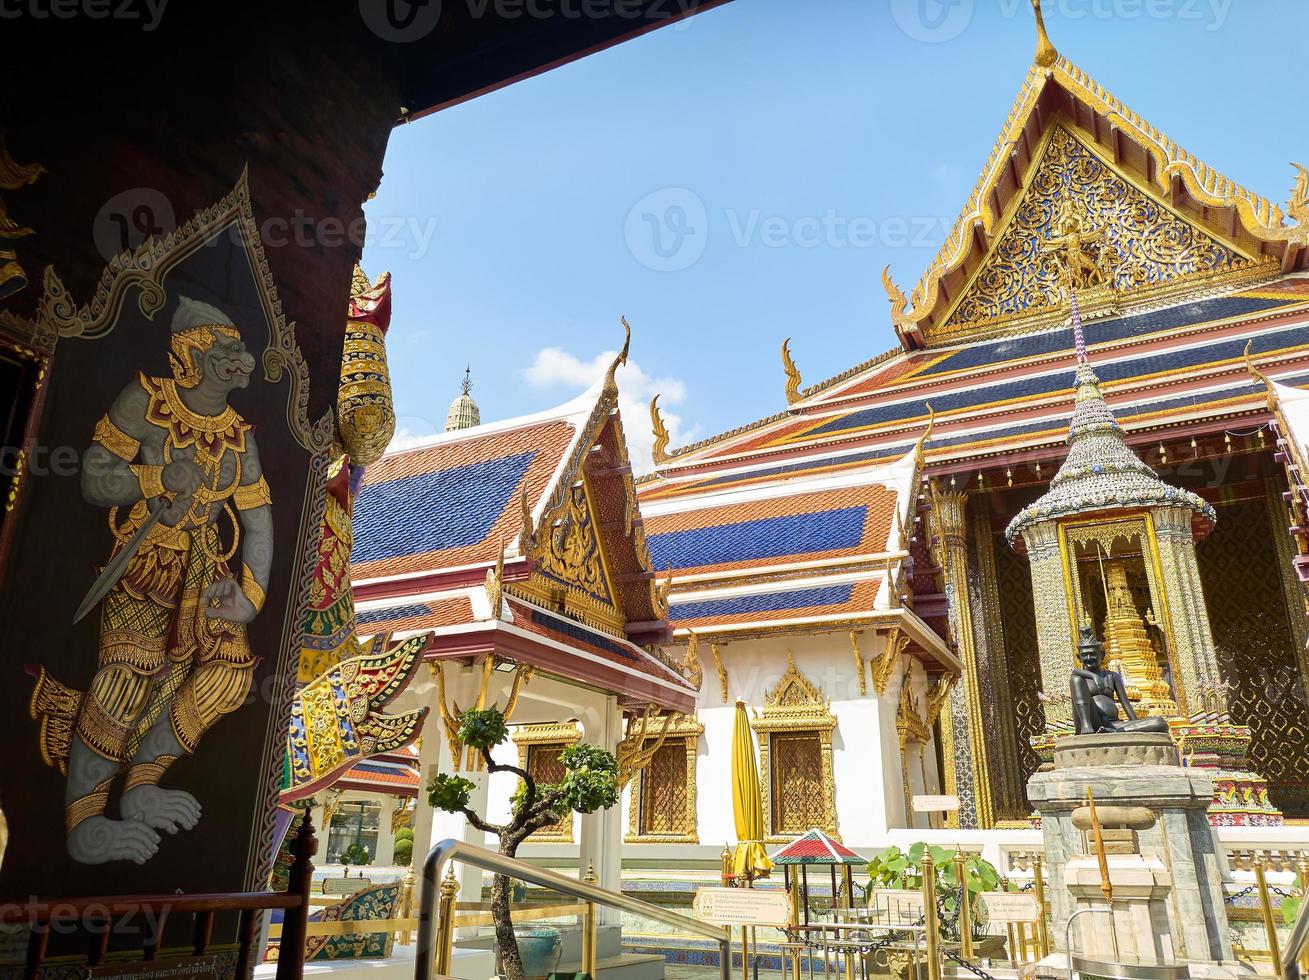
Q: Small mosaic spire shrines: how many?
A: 1